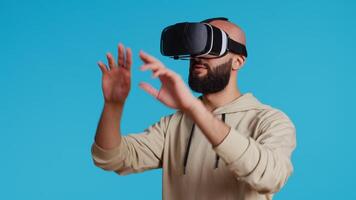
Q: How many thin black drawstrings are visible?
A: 2